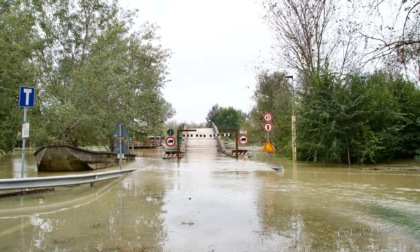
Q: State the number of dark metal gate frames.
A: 2